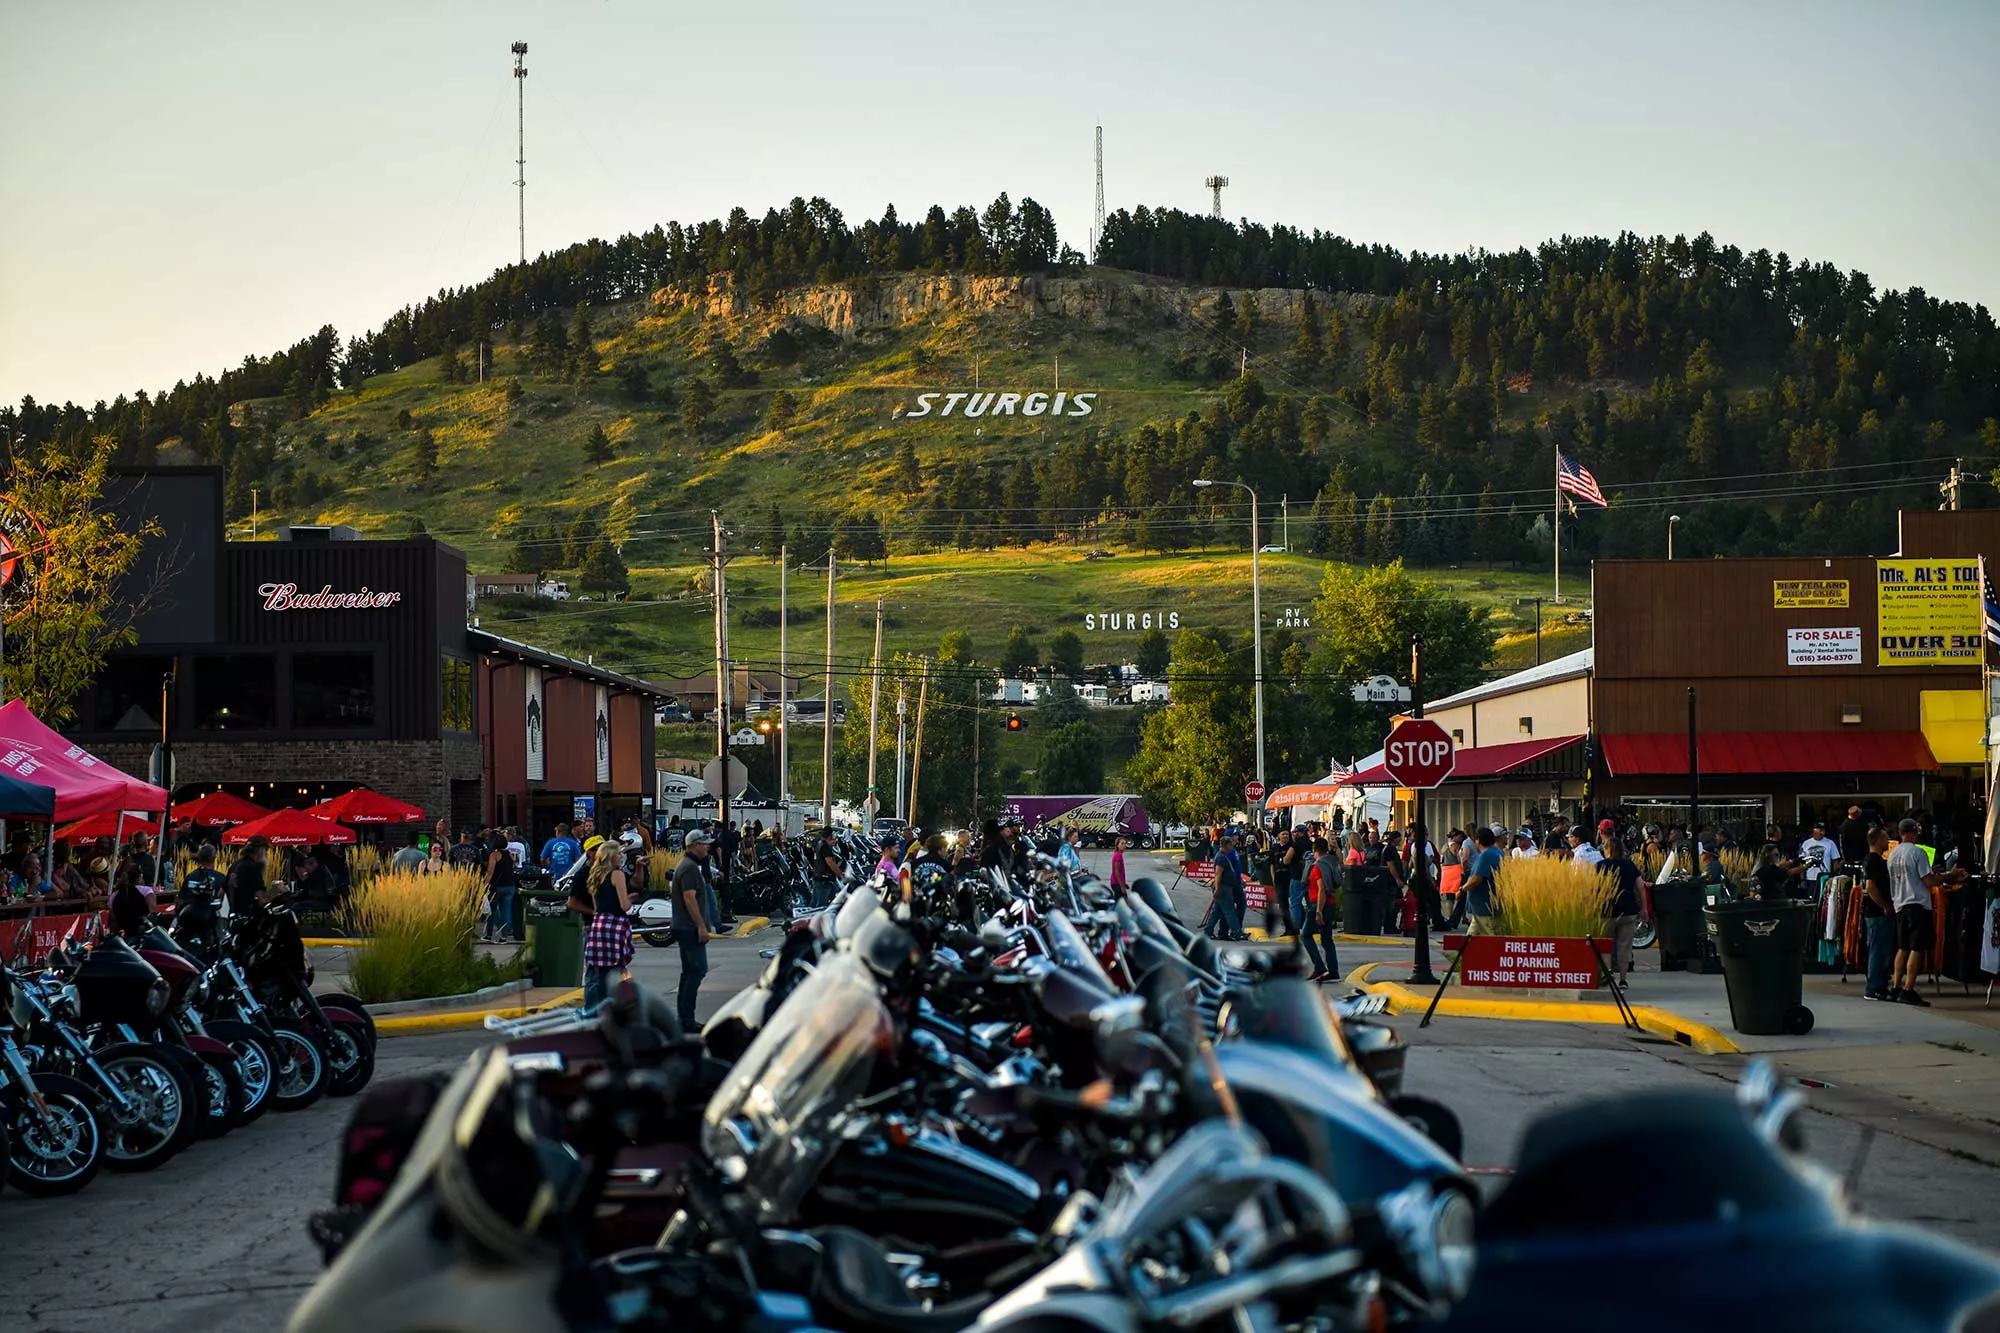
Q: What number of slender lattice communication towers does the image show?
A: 3